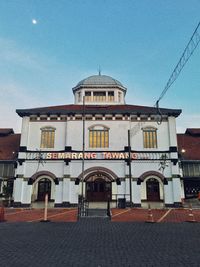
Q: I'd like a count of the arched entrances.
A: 3